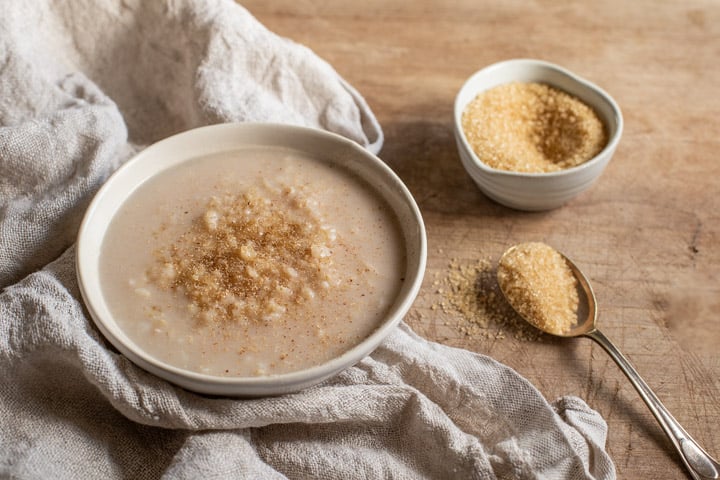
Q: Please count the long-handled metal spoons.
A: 1